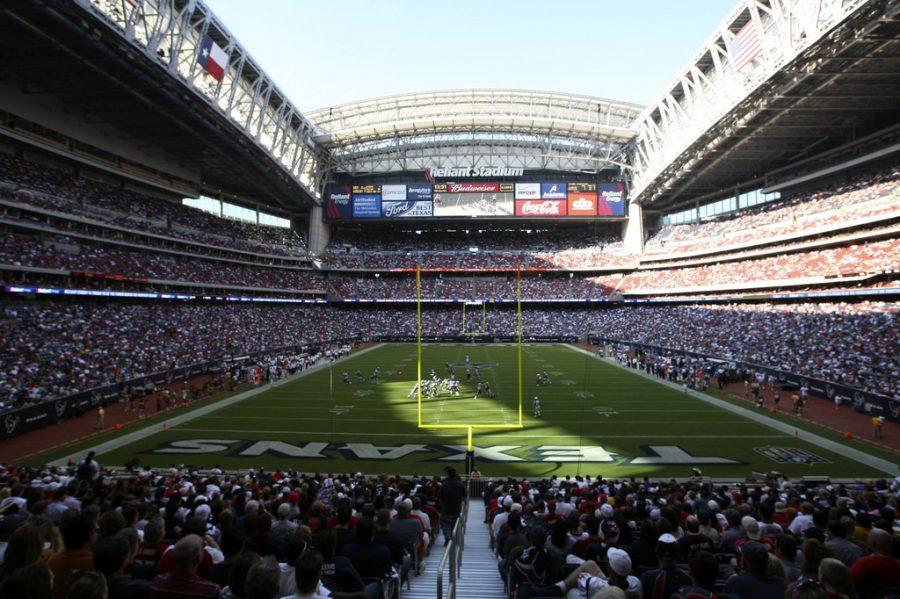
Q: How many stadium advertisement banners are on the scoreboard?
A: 11